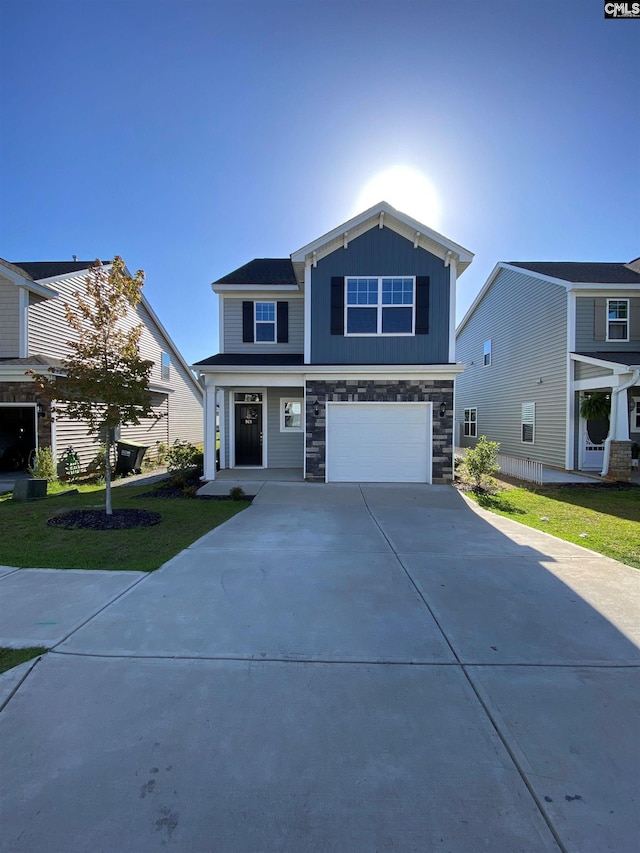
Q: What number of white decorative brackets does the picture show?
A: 5